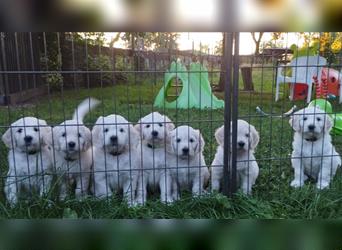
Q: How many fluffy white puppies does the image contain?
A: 7